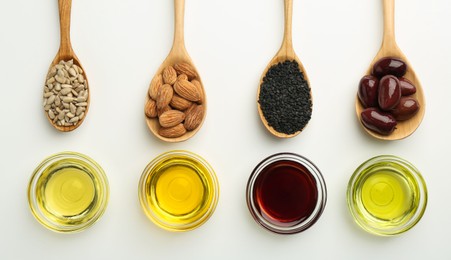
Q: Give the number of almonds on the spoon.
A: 14